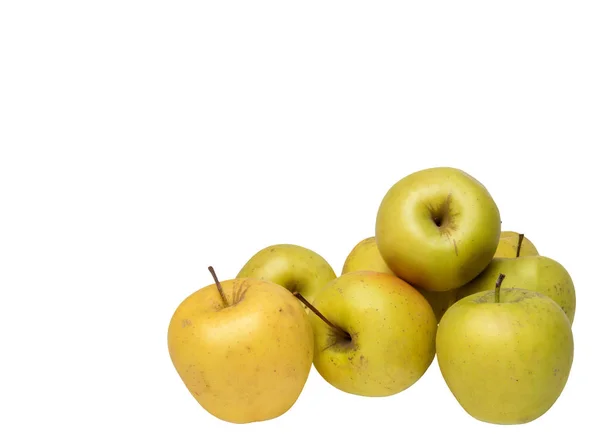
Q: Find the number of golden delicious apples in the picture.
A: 8